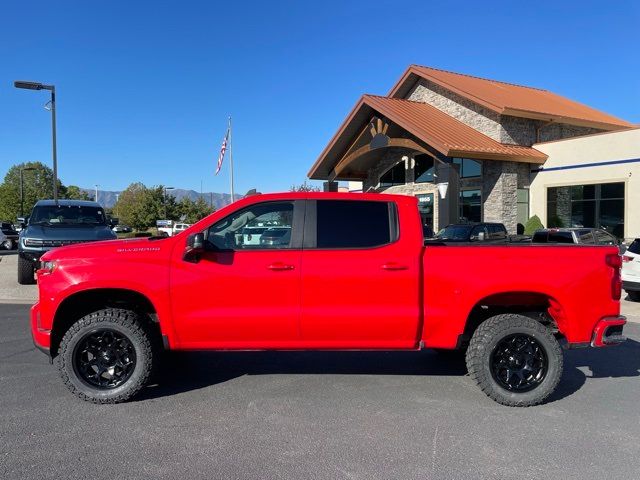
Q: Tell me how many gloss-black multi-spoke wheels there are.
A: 2